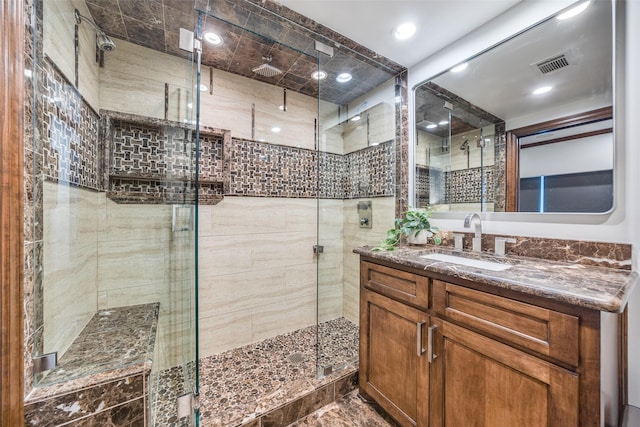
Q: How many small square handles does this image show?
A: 2